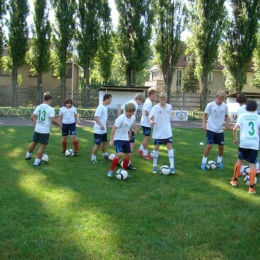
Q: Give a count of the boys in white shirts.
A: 10